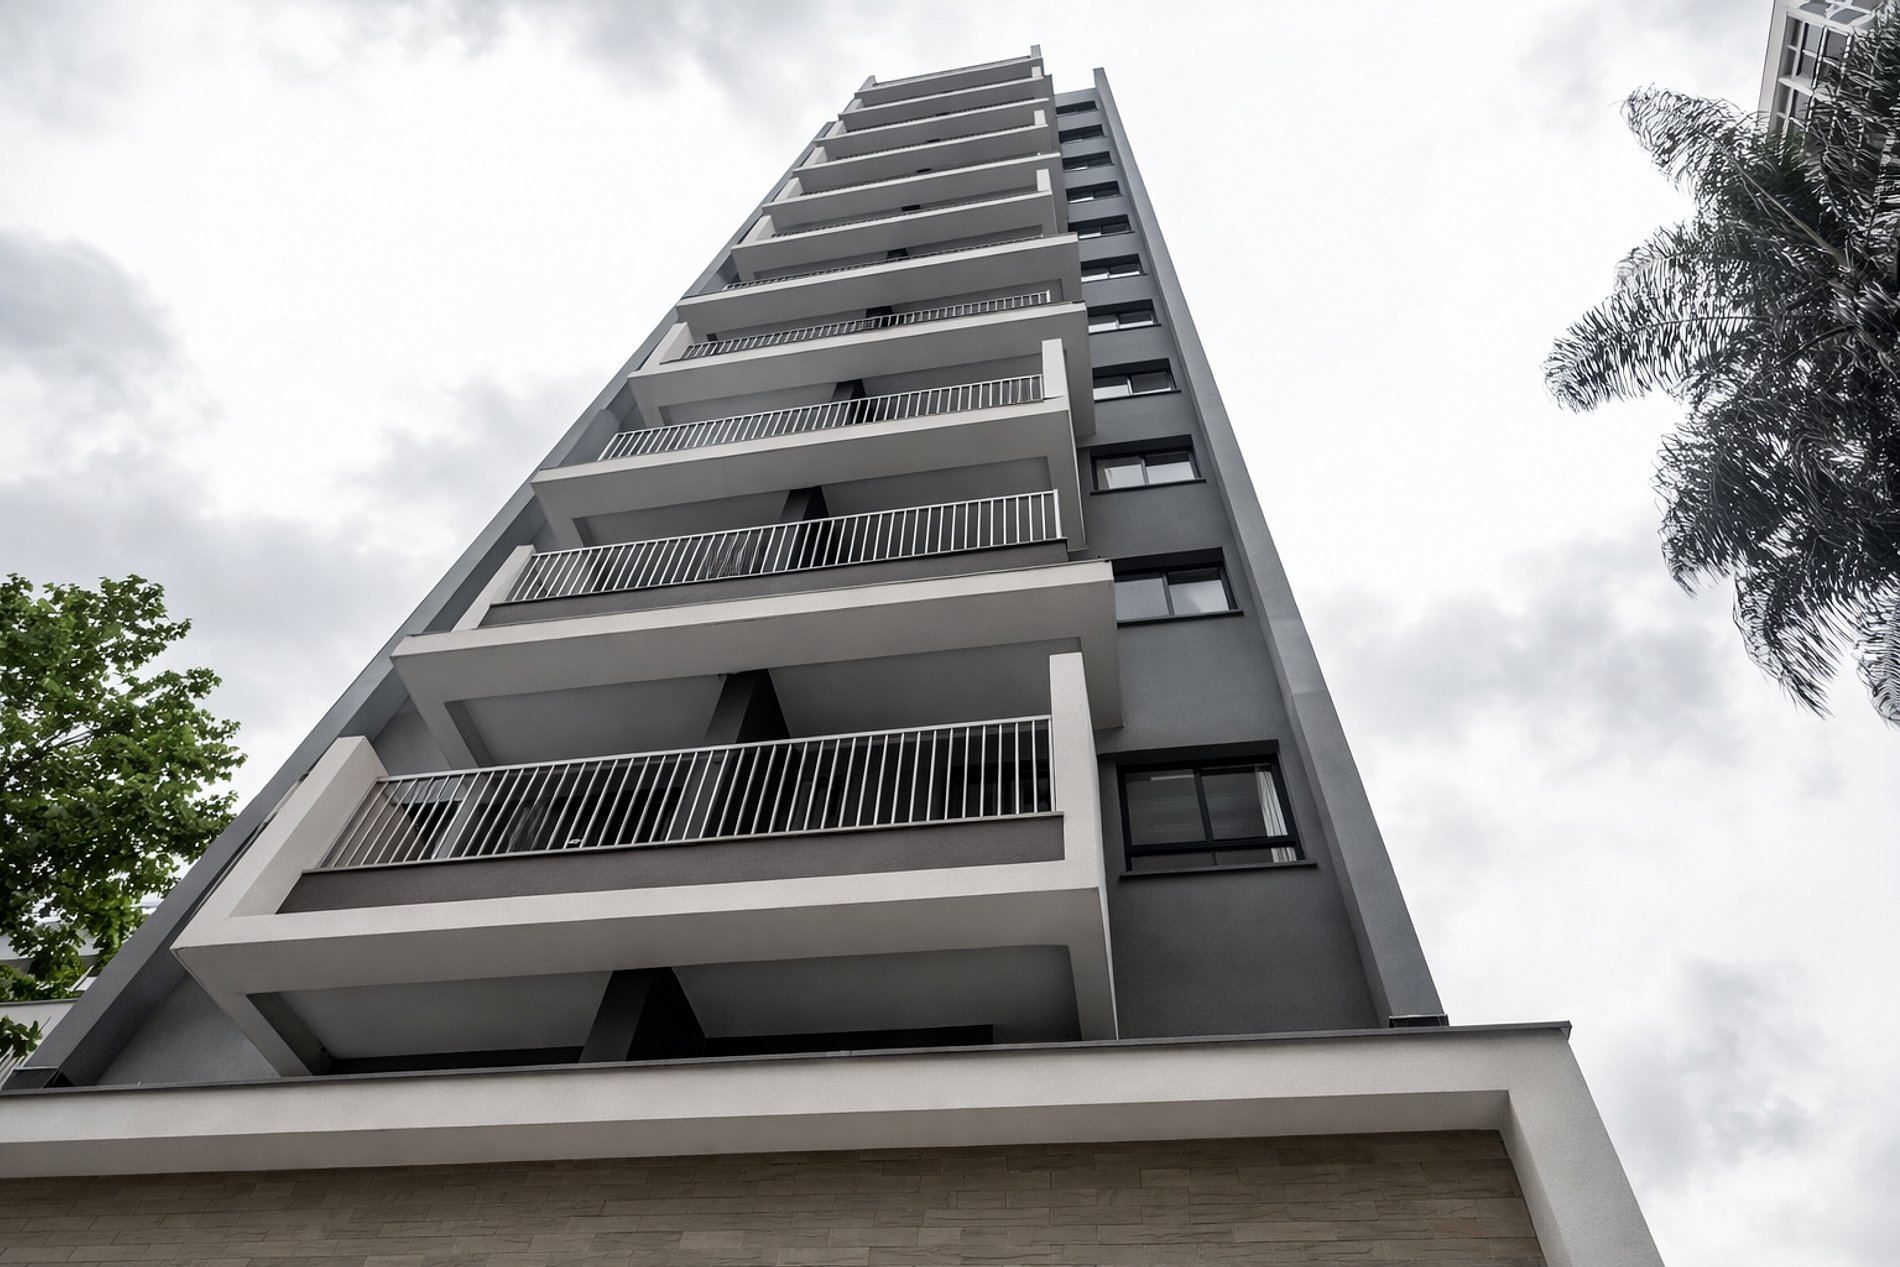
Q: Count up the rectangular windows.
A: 11